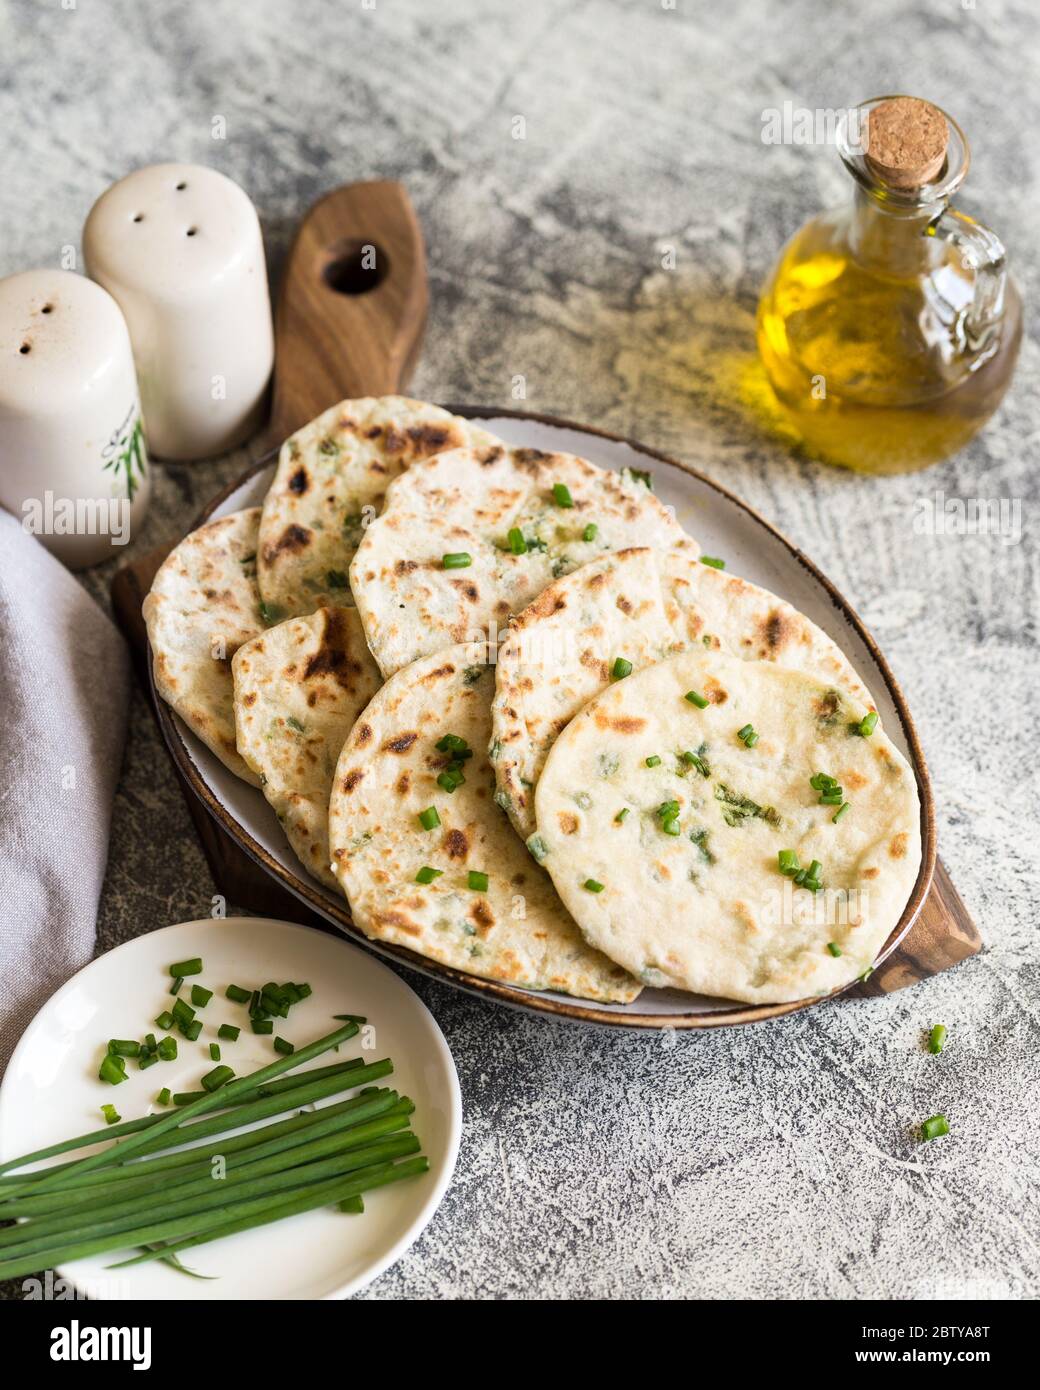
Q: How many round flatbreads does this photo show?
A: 7